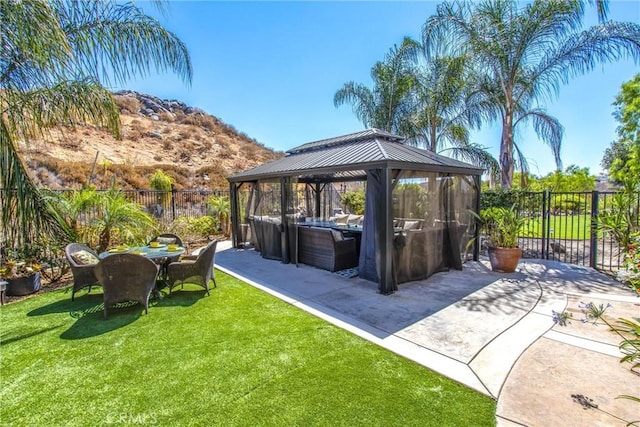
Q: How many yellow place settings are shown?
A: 4